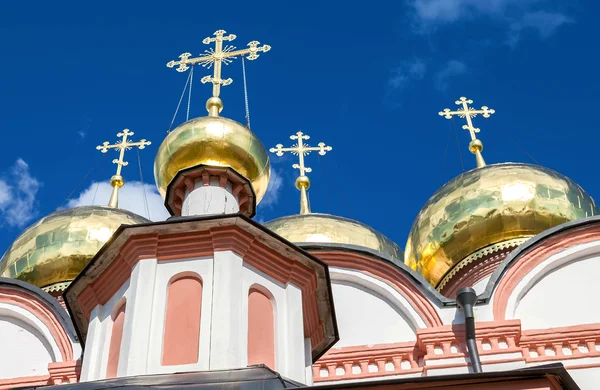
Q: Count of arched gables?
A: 3